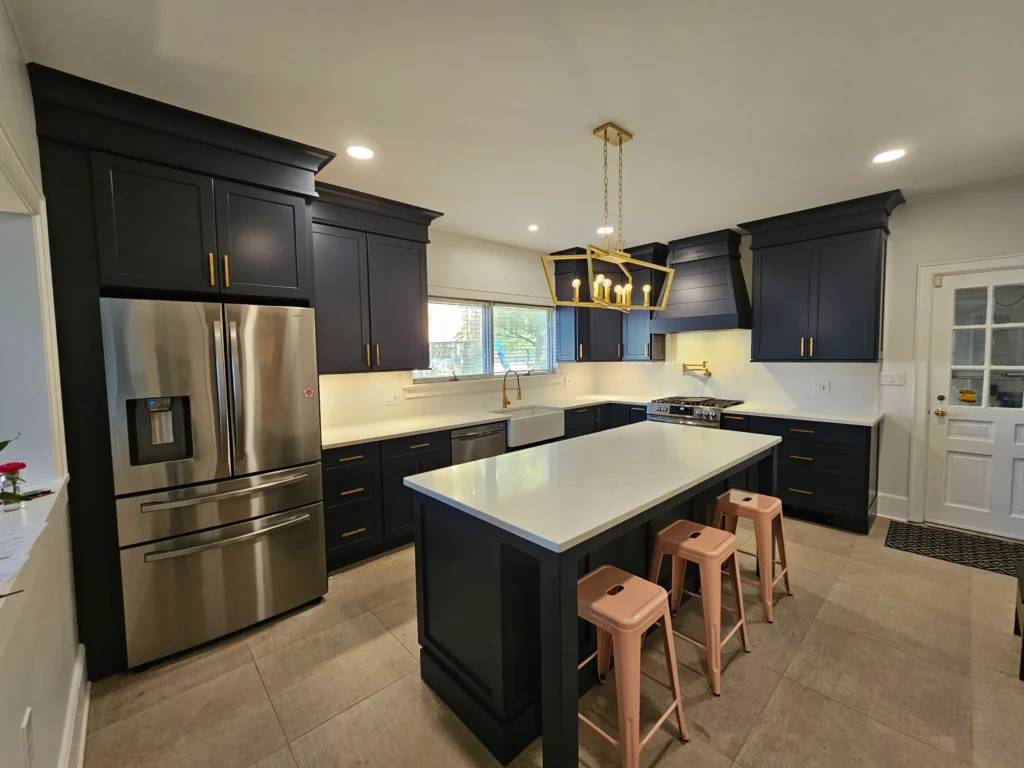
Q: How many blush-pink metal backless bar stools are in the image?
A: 3